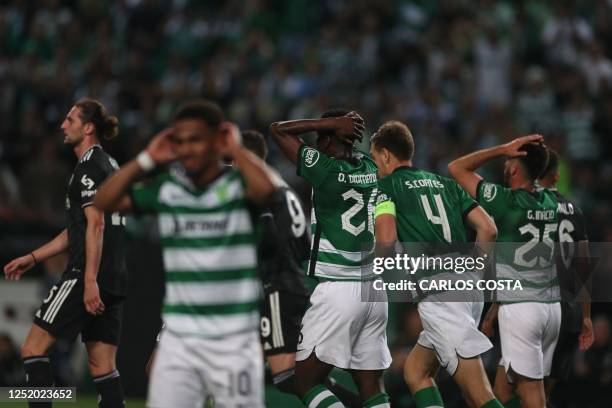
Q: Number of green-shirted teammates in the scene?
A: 4